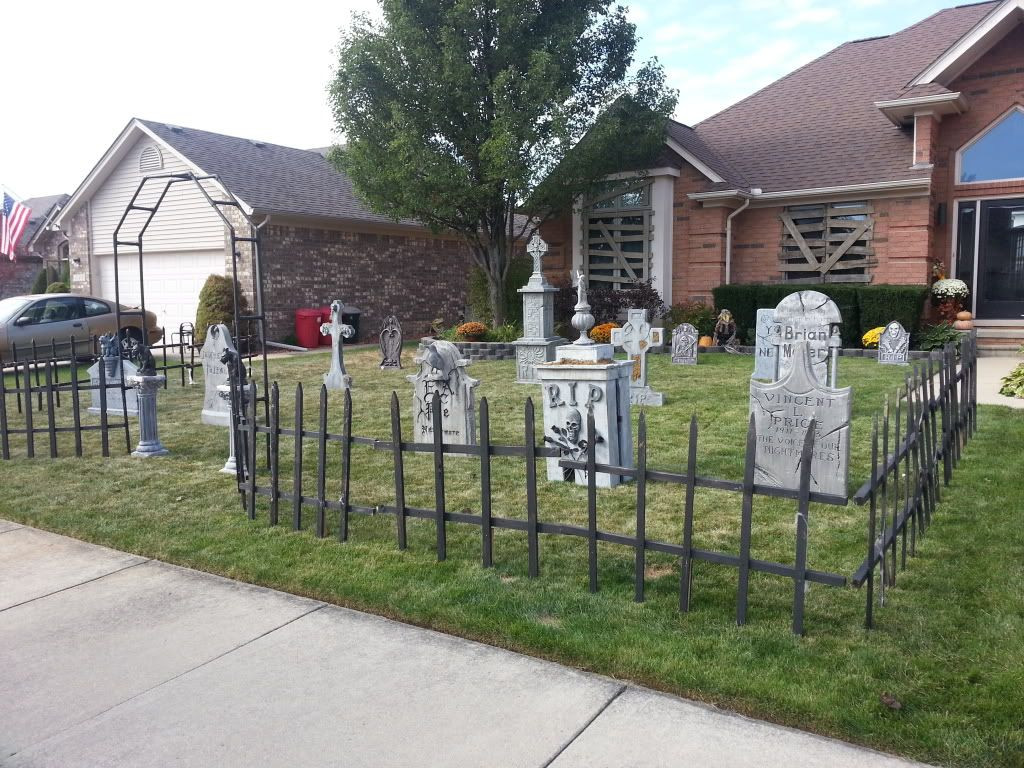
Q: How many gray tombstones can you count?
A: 13